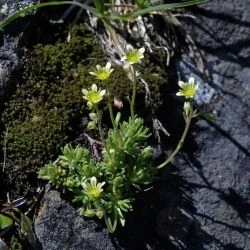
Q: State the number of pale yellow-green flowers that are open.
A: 5